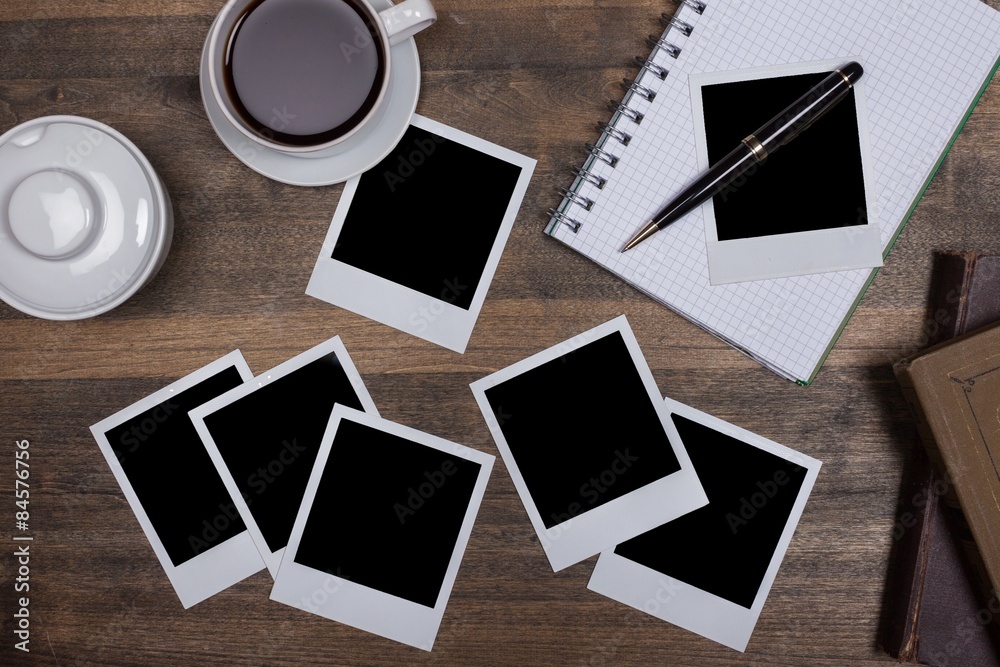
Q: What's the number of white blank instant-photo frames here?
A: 7